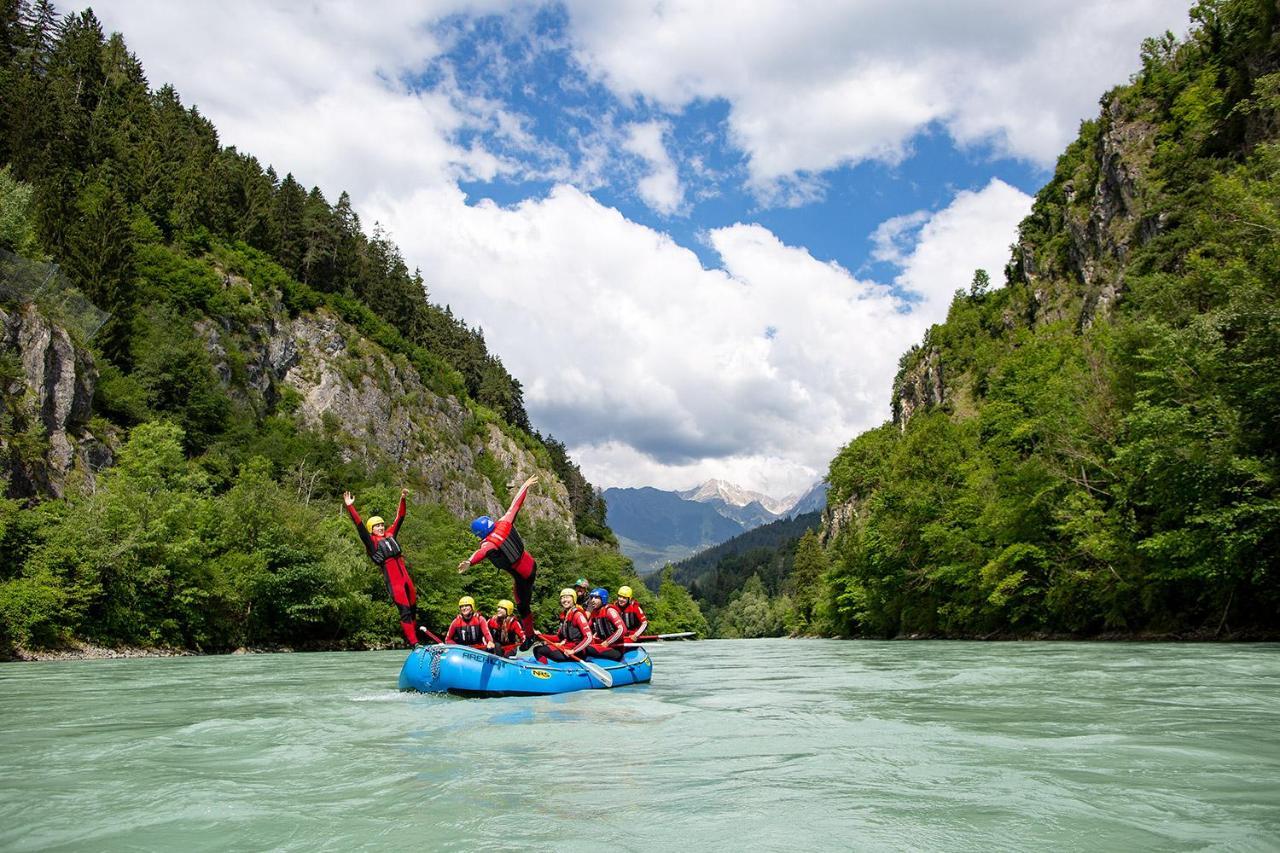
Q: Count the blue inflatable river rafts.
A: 1